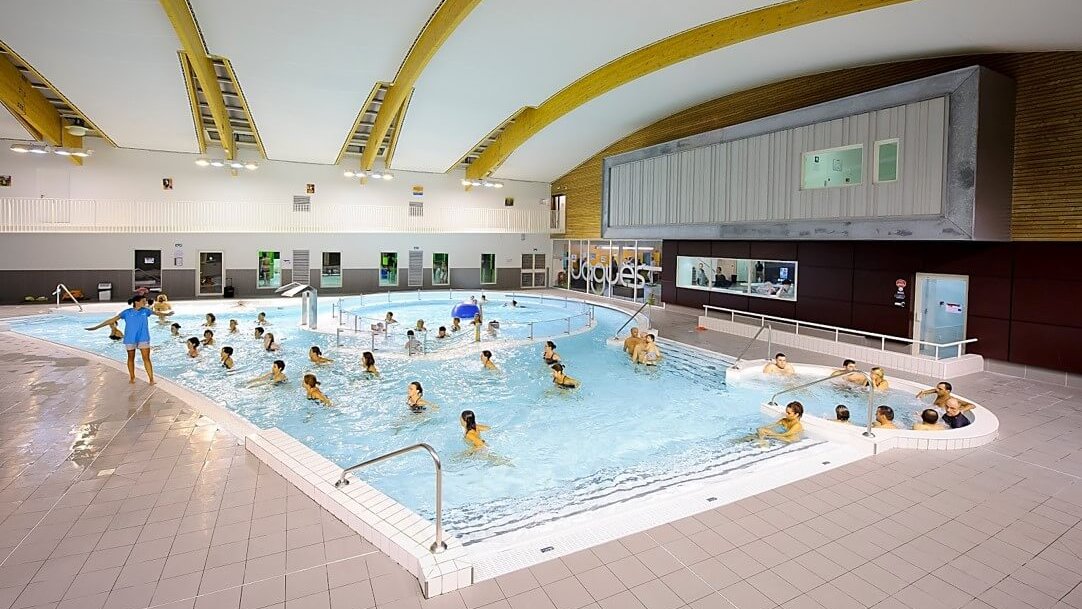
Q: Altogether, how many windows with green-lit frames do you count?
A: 4